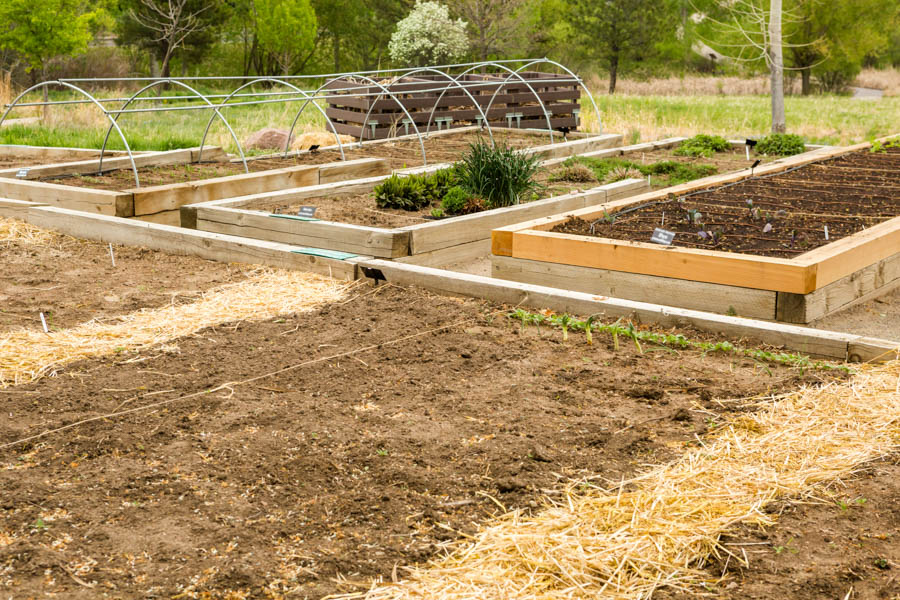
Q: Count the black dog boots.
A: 0